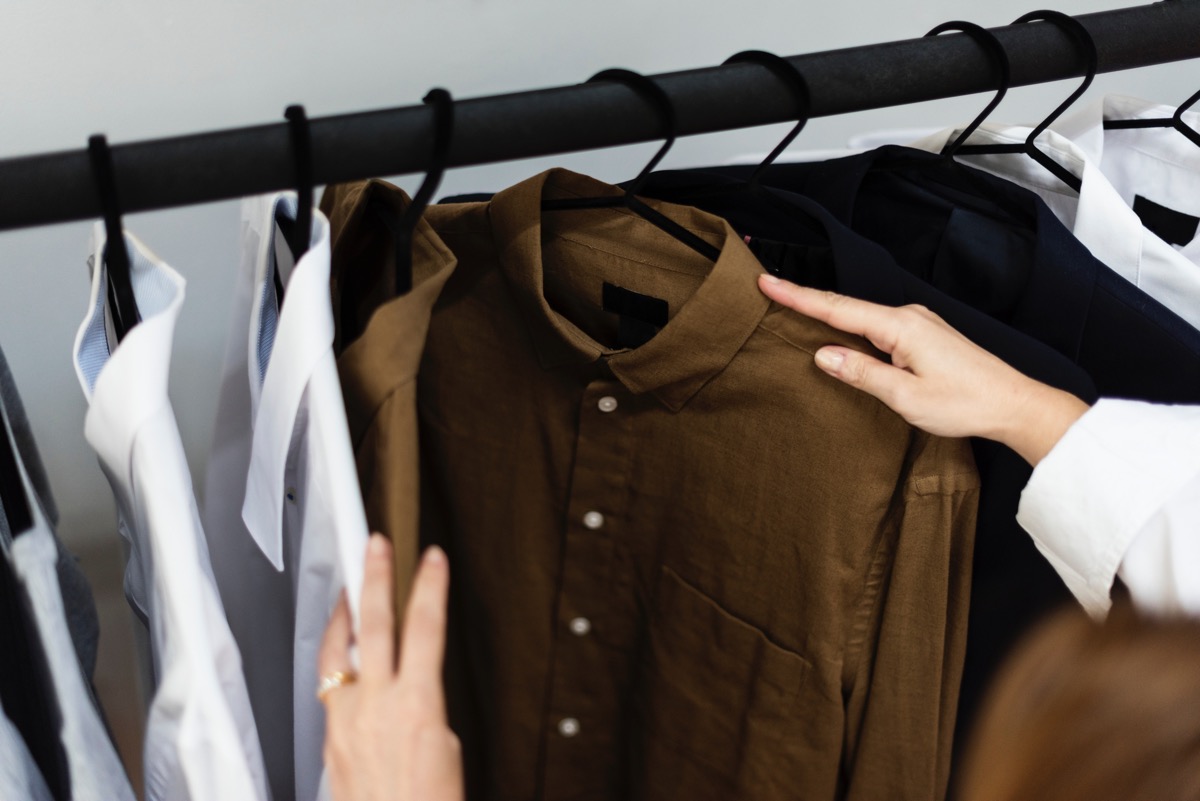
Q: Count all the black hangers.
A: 8